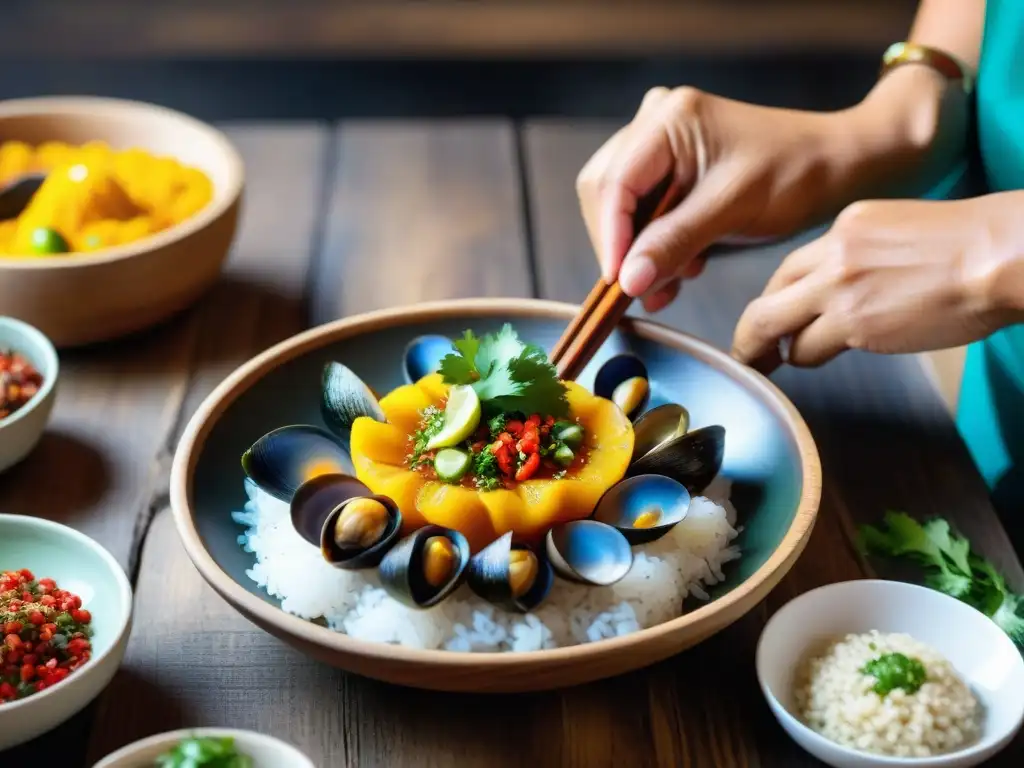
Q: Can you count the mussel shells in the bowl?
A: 12